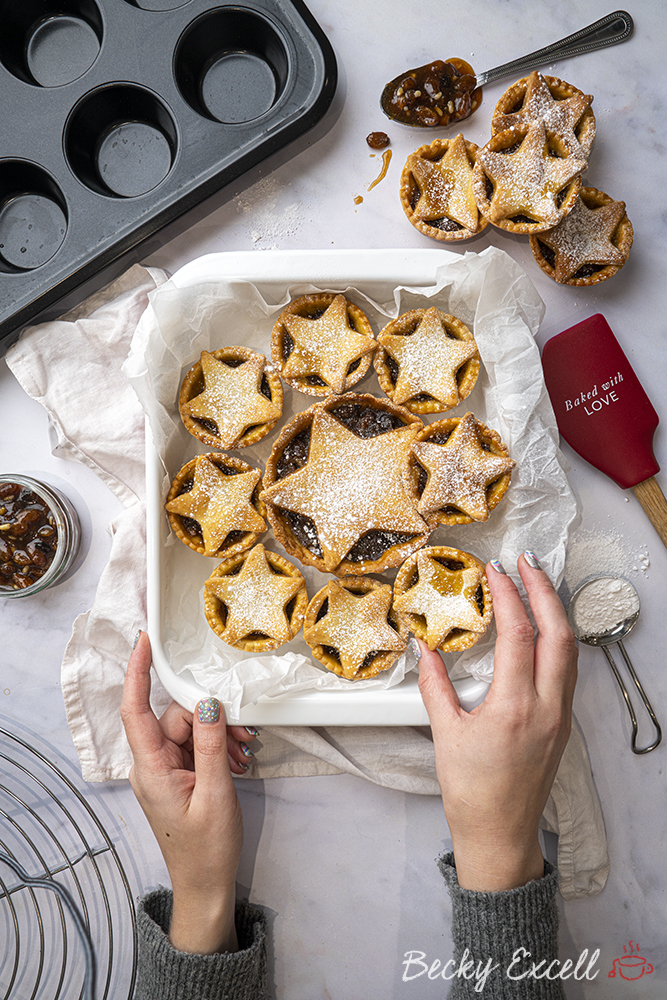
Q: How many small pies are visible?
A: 12